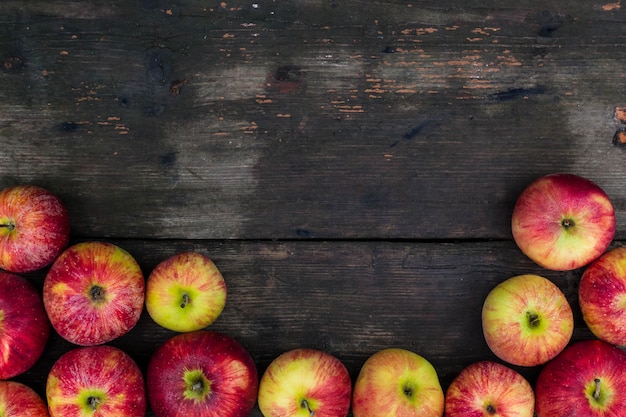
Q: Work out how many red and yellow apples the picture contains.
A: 14